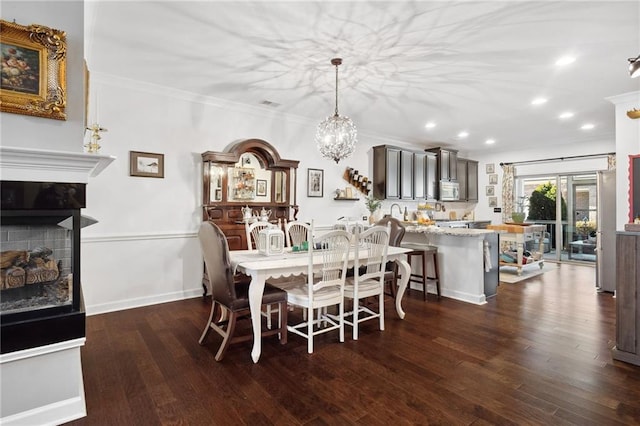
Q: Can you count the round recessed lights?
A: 7